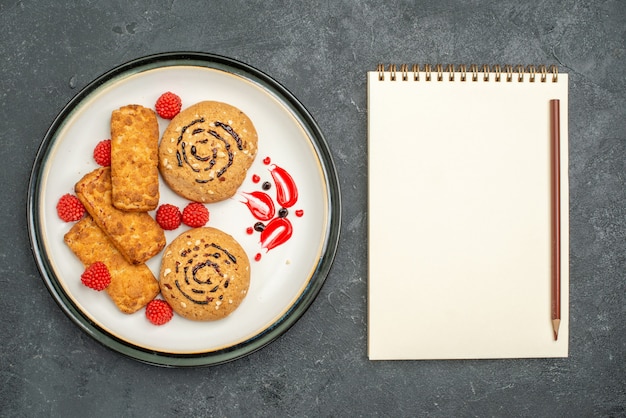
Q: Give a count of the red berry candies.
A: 7